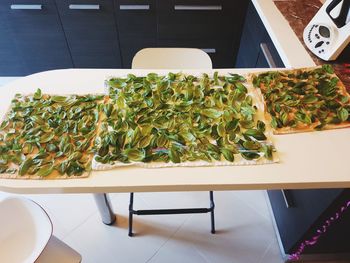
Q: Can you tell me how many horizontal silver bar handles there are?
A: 5